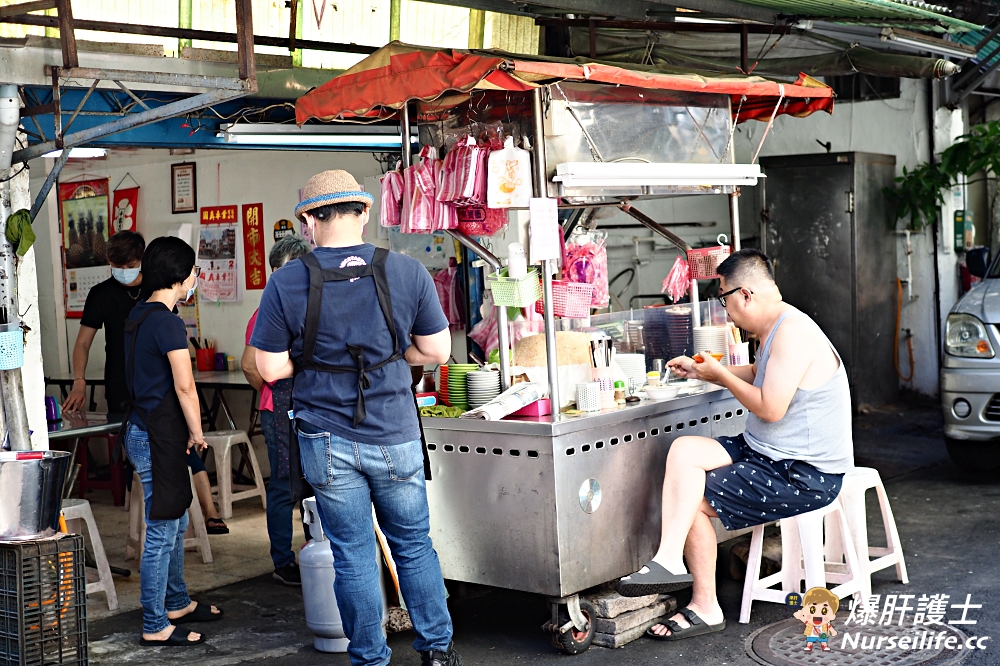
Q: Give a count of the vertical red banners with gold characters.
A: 1